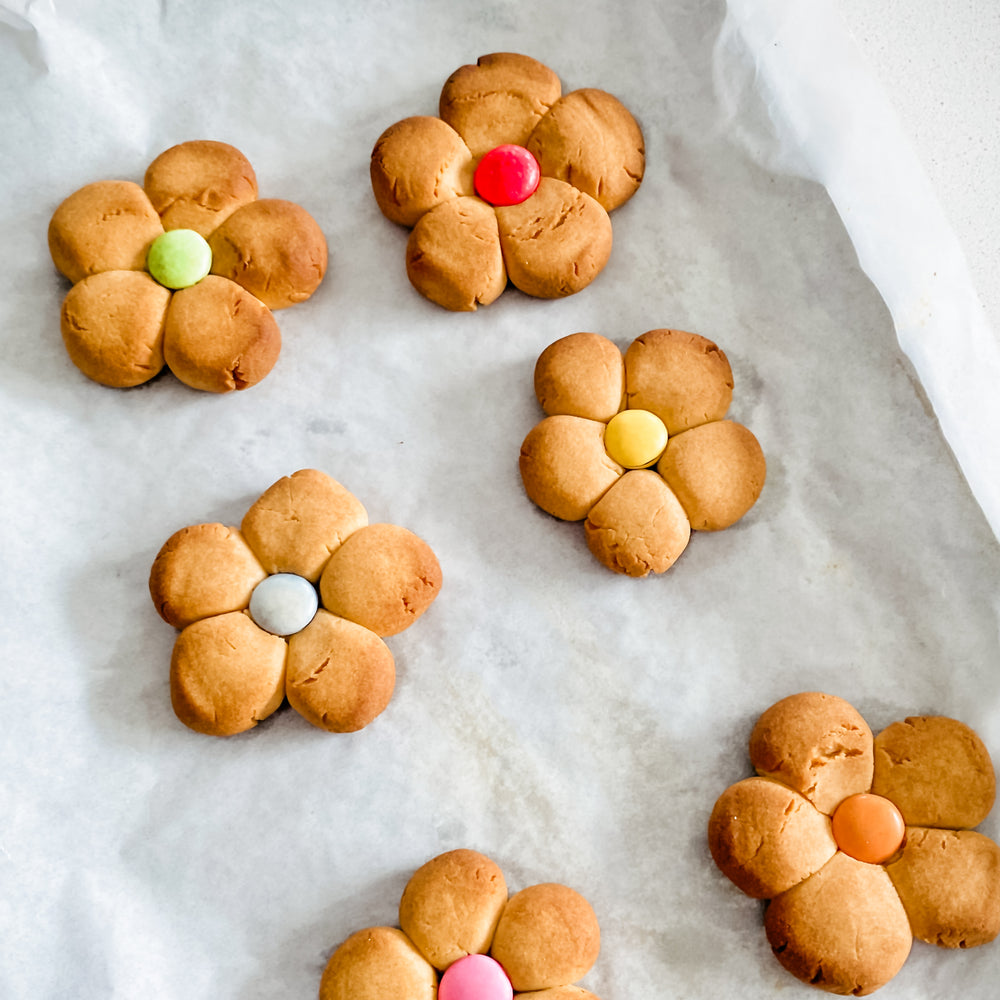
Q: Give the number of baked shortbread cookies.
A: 6